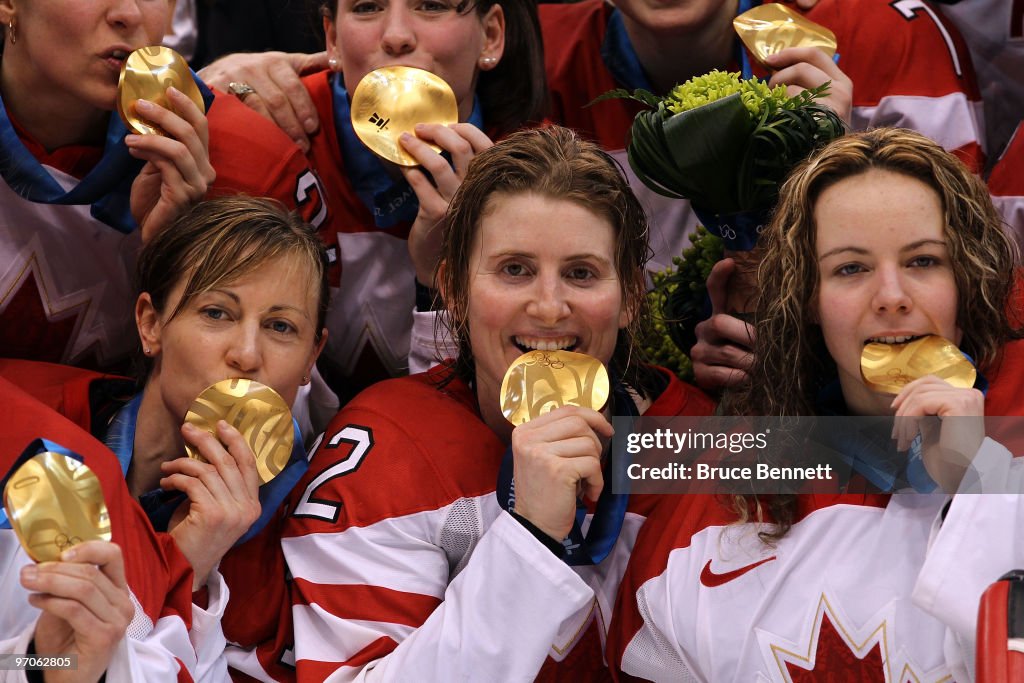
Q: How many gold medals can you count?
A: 7